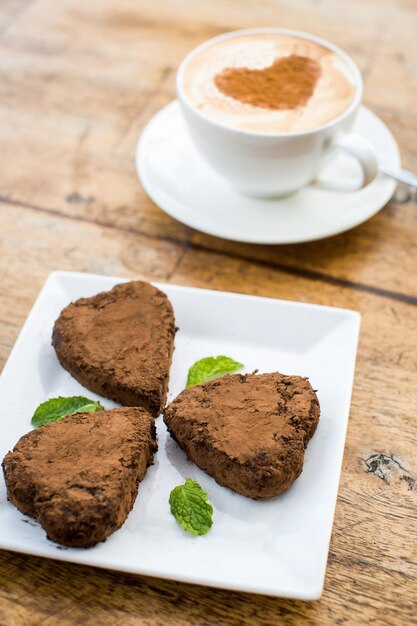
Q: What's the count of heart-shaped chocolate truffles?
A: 3